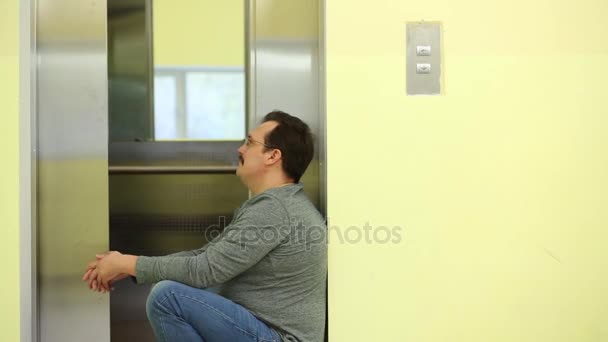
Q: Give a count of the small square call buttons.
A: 2